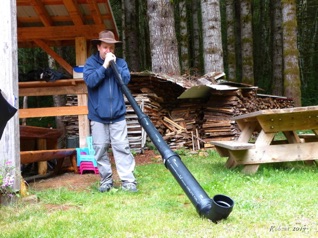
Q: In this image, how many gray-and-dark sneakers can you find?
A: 2